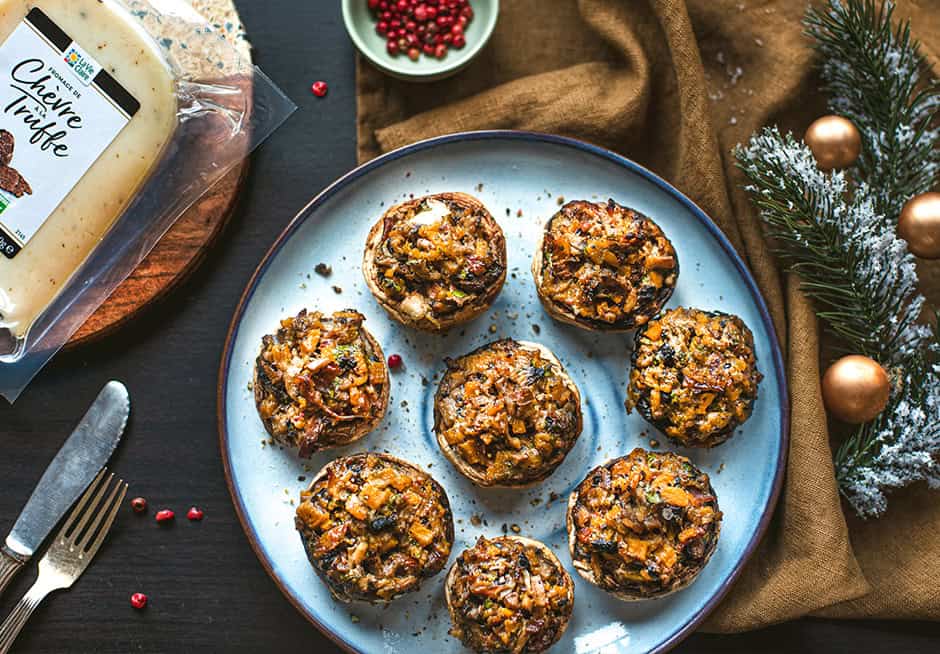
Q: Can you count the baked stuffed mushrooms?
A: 8